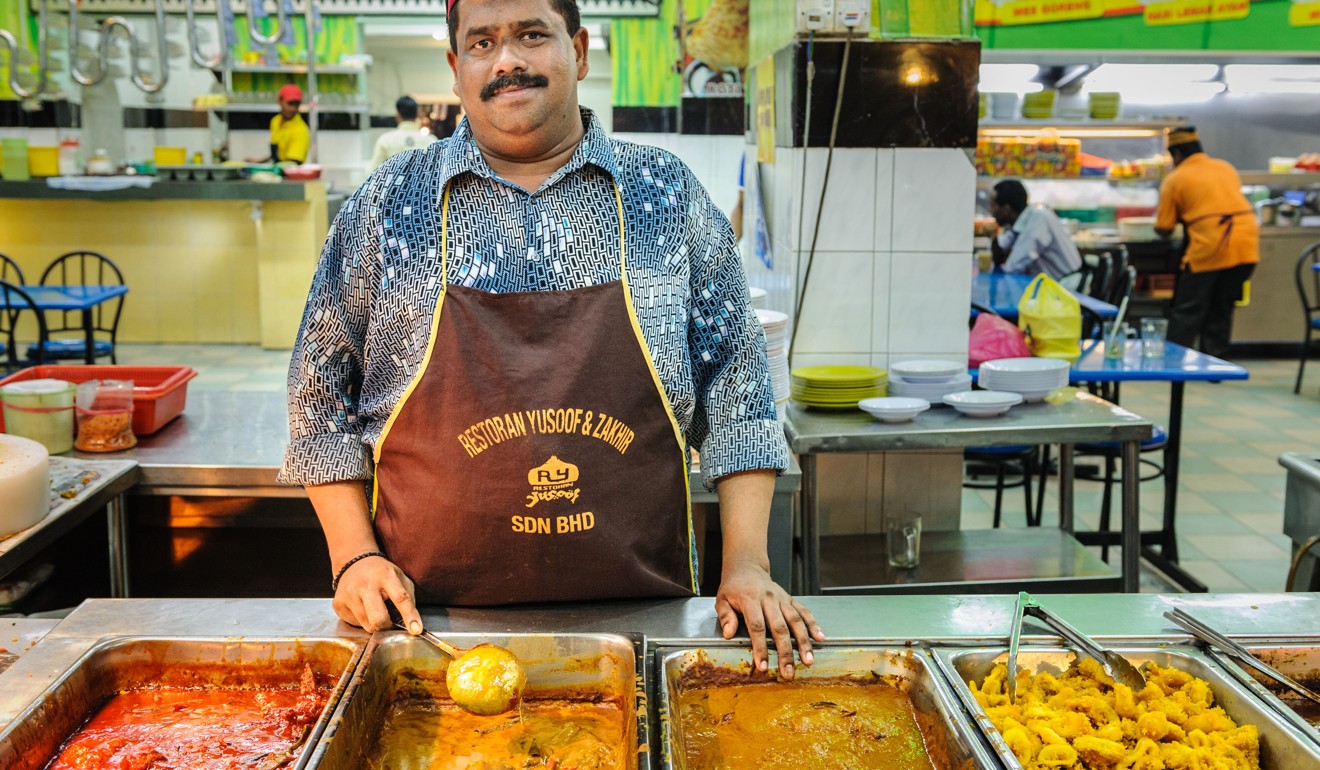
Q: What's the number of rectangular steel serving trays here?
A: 5